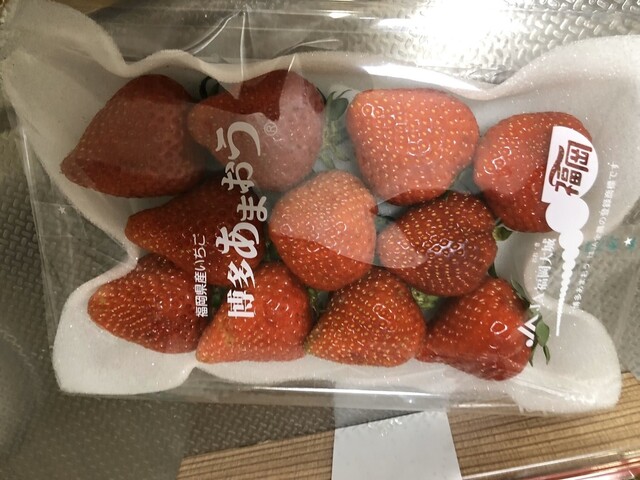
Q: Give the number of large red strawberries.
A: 11